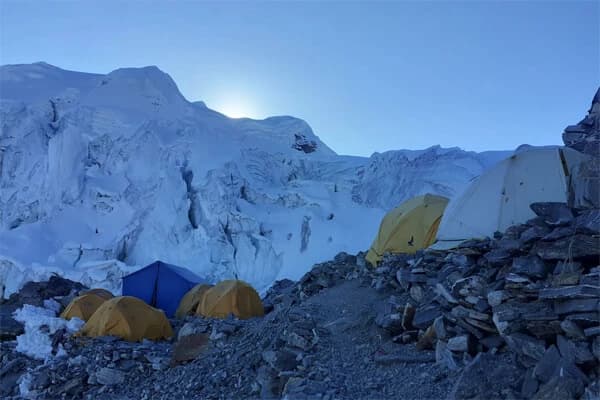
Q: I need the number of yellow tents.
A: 6